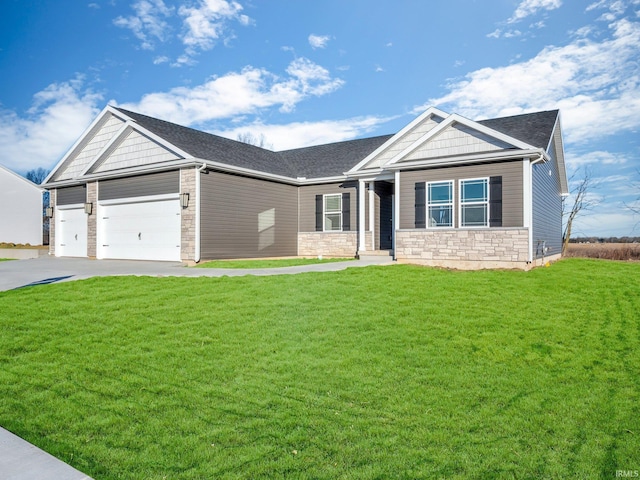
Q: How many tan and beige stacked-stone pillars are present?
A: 3